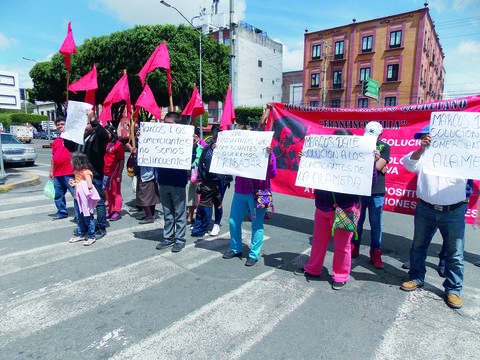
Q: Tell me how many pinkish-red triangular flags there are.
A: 7